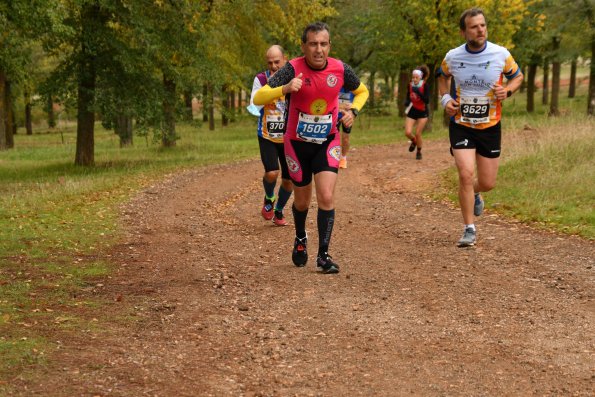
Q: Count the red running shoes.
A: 2